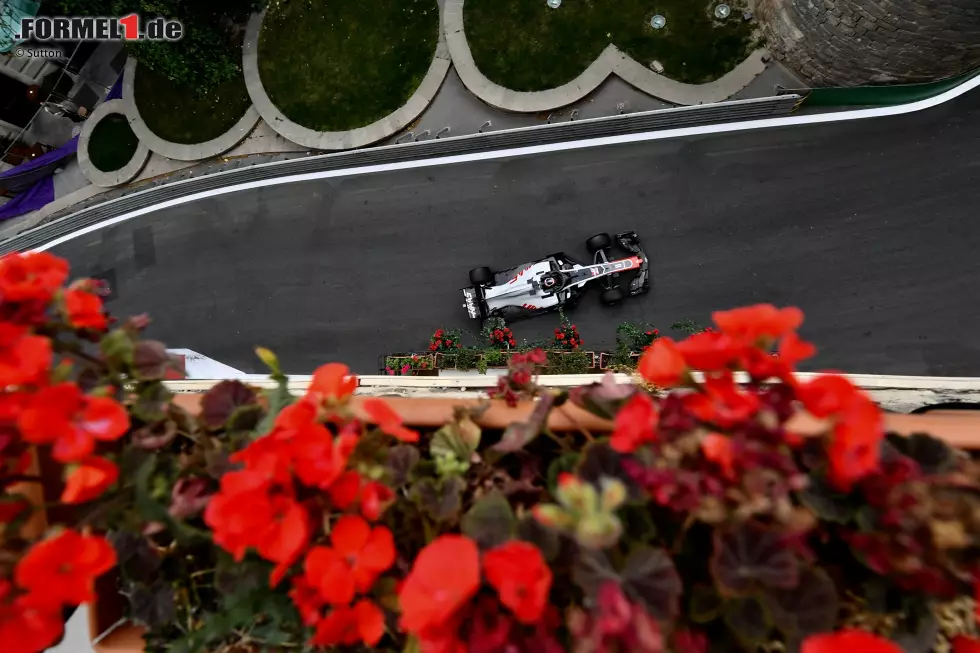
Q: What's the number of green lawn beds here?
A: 4